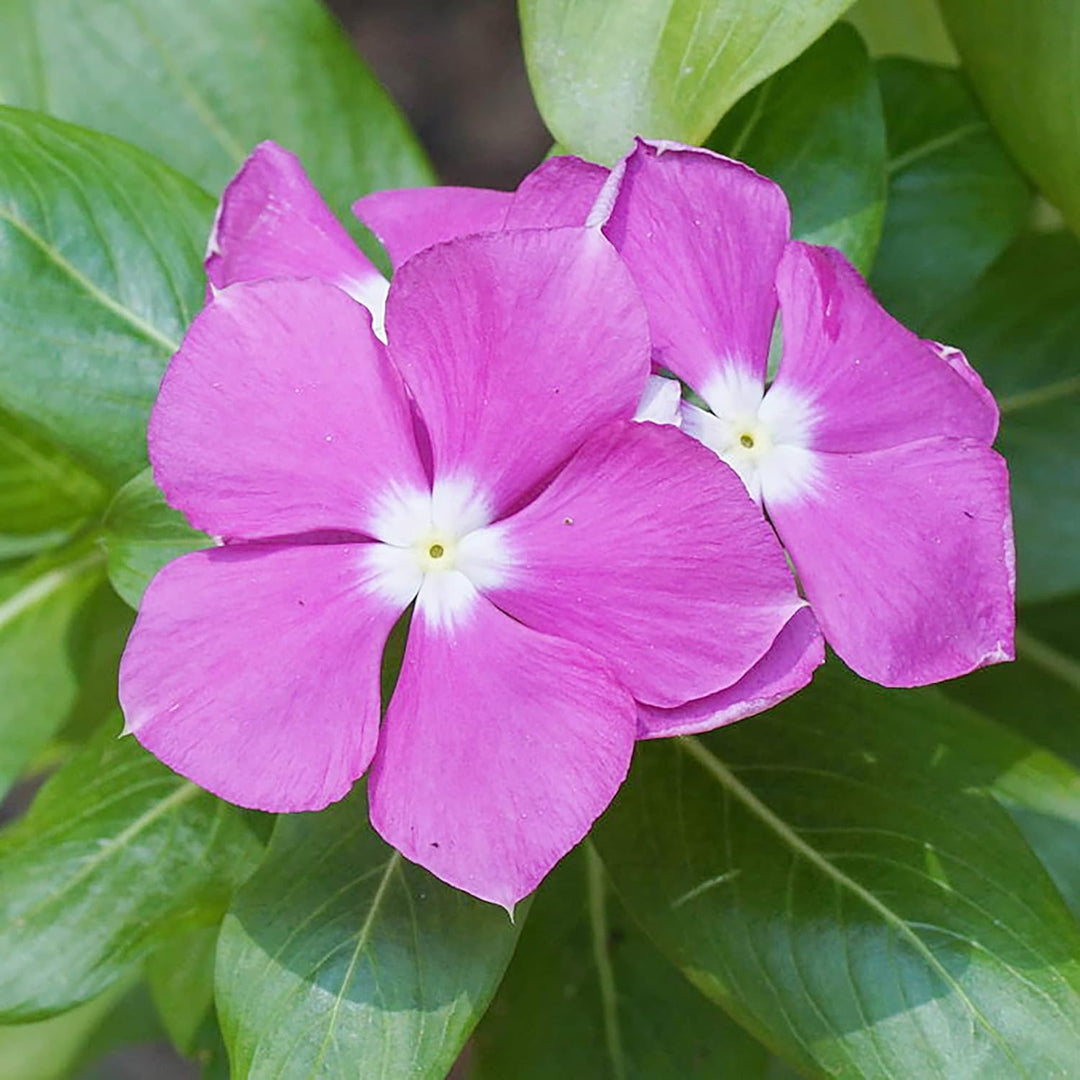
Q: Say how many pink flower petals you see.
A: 12